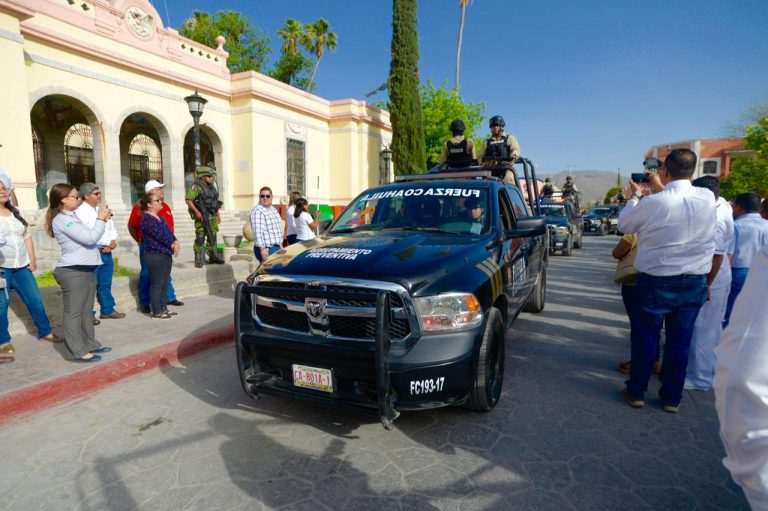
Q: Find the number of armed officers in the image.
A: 5